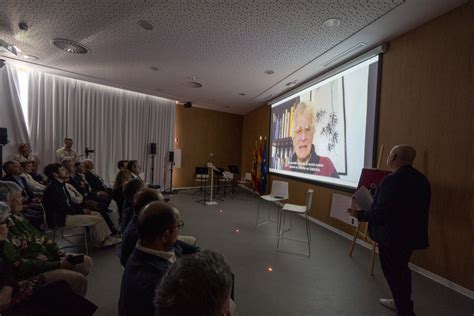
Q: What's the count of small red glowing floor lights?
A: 3